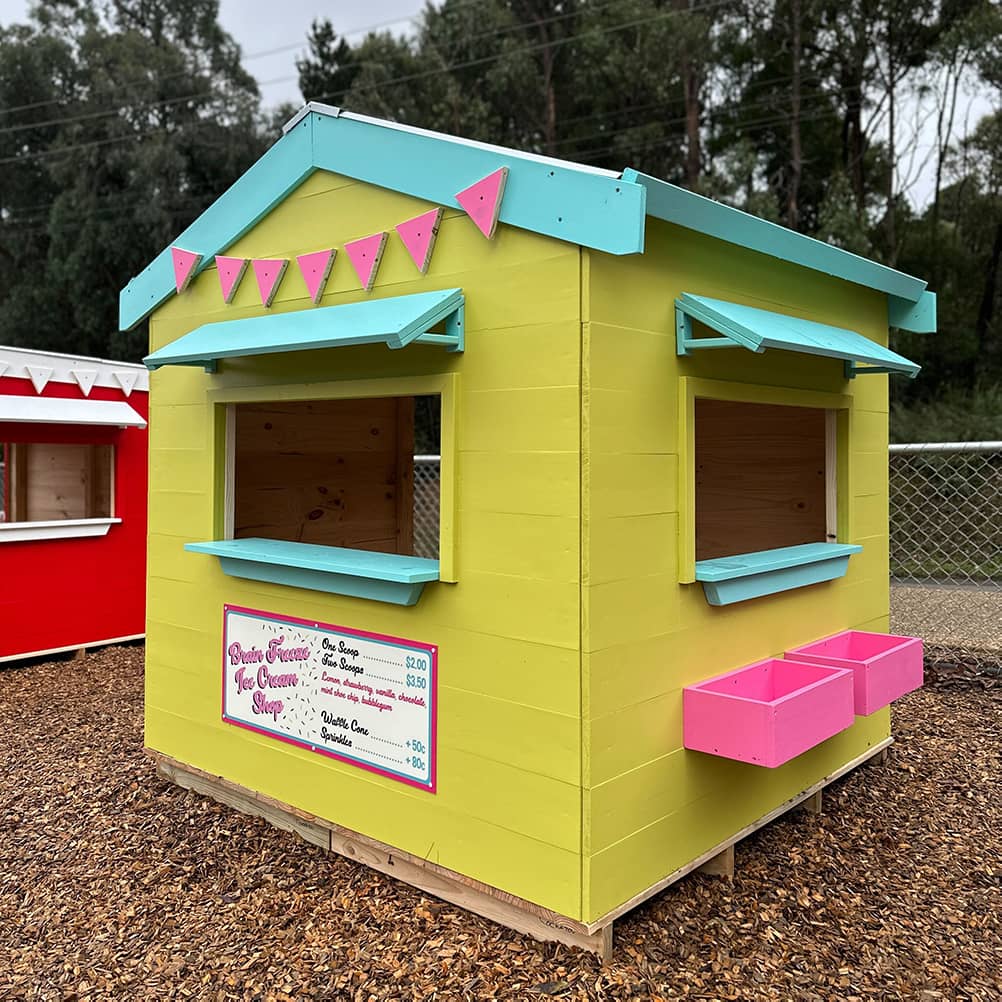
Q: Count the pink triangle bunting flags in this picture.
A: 7